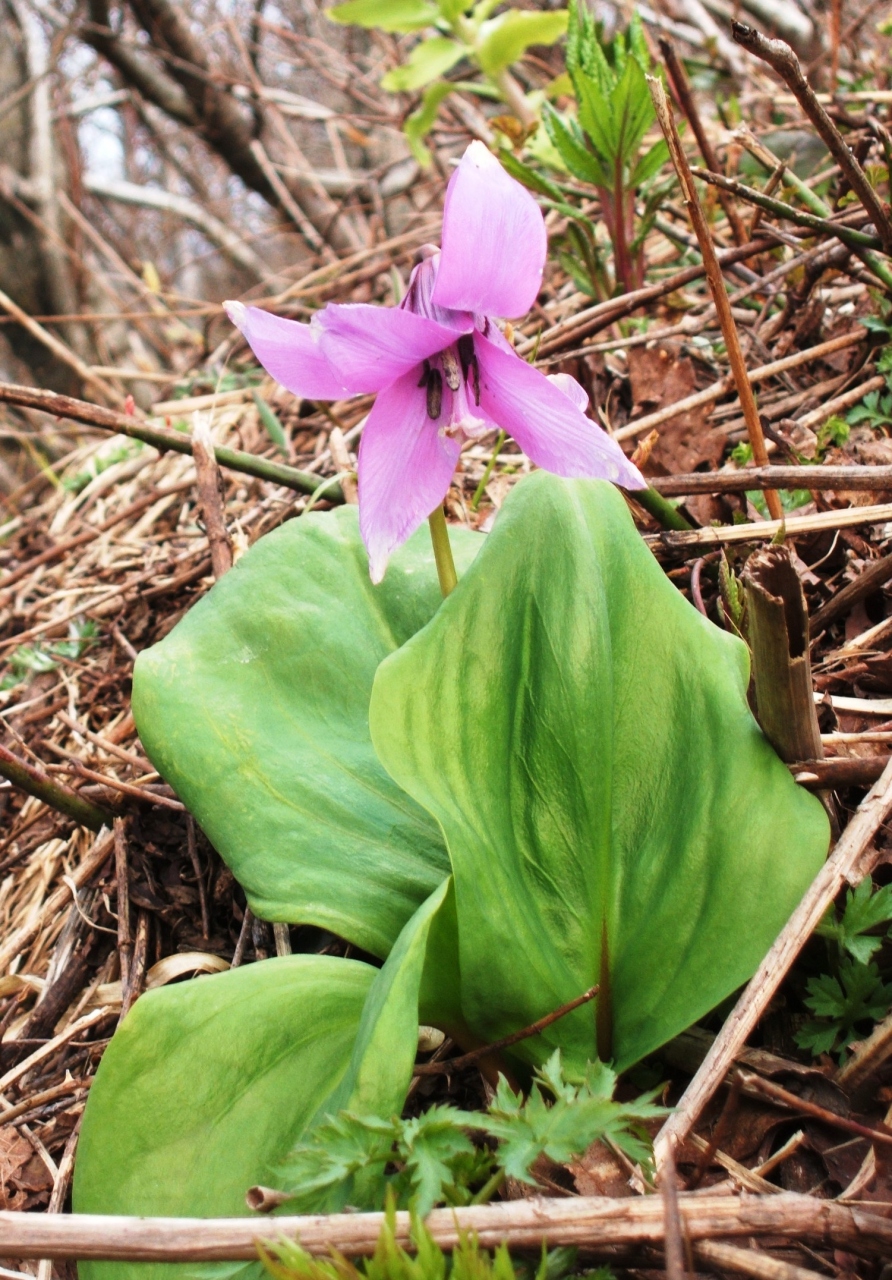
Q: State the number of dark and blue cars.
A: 0